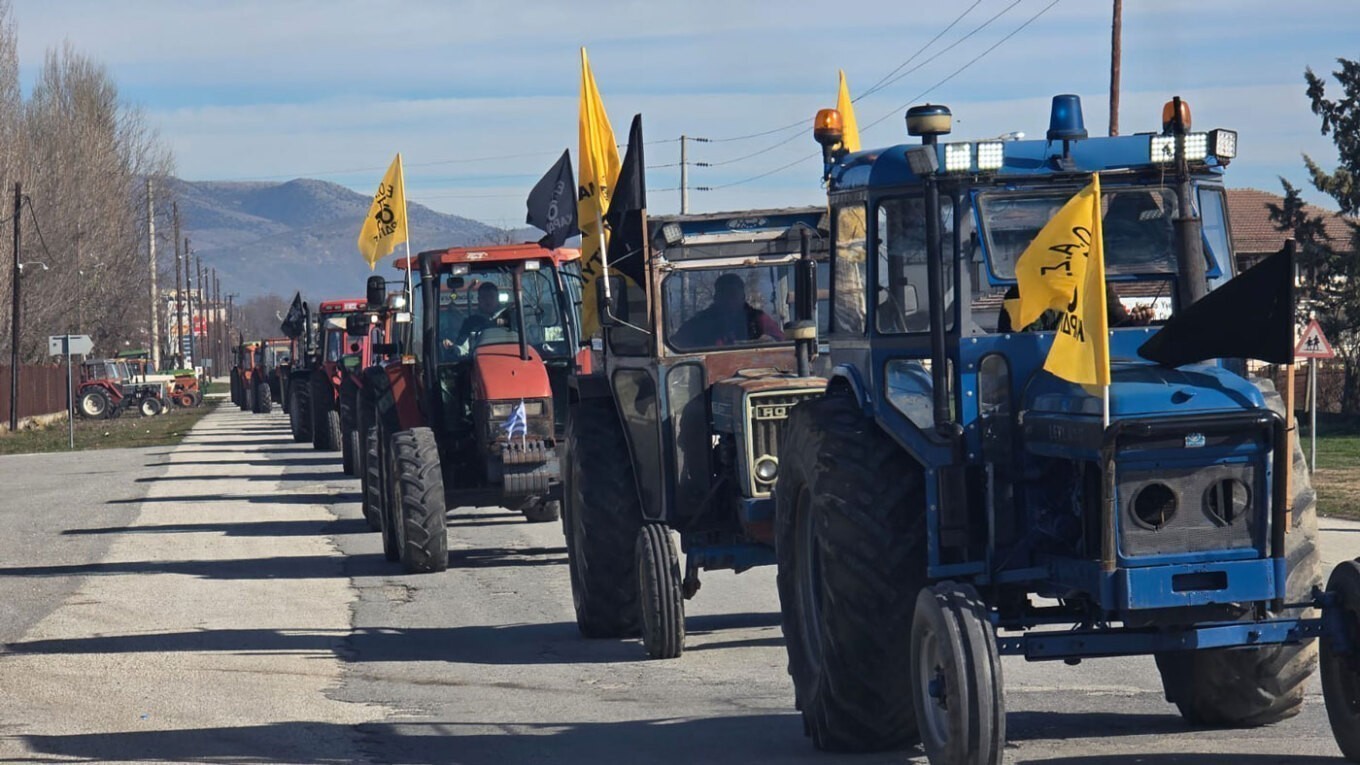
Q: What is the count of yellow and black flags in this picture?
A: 8